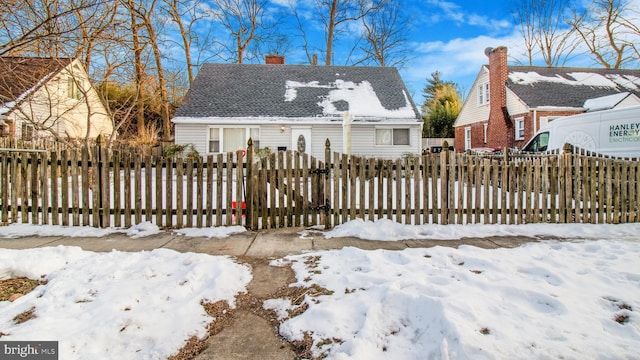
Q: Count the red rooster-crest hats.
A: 0